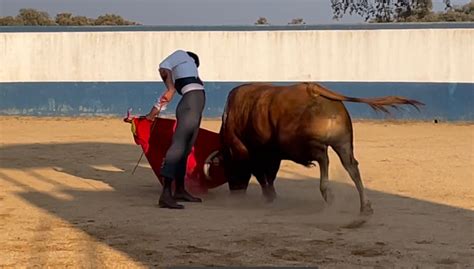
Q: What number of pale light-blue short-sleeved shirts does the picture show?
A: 1